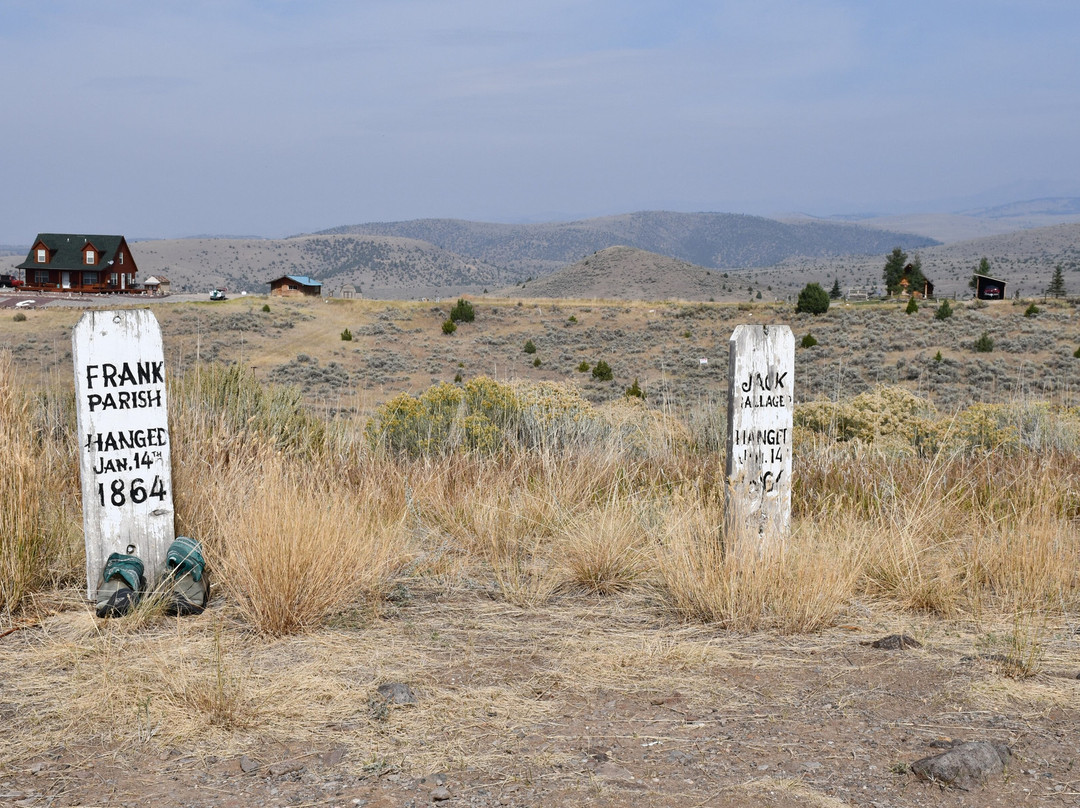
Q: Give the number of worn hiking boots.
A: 2